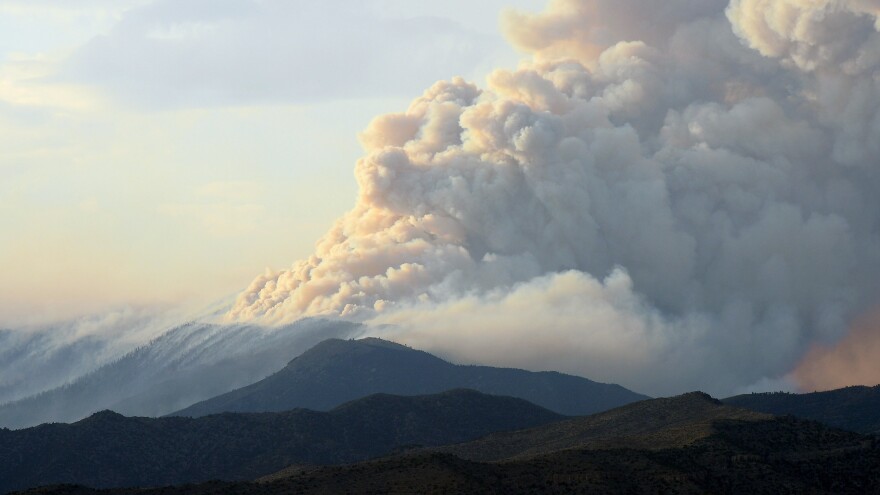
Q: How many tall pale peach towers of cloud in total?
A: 1